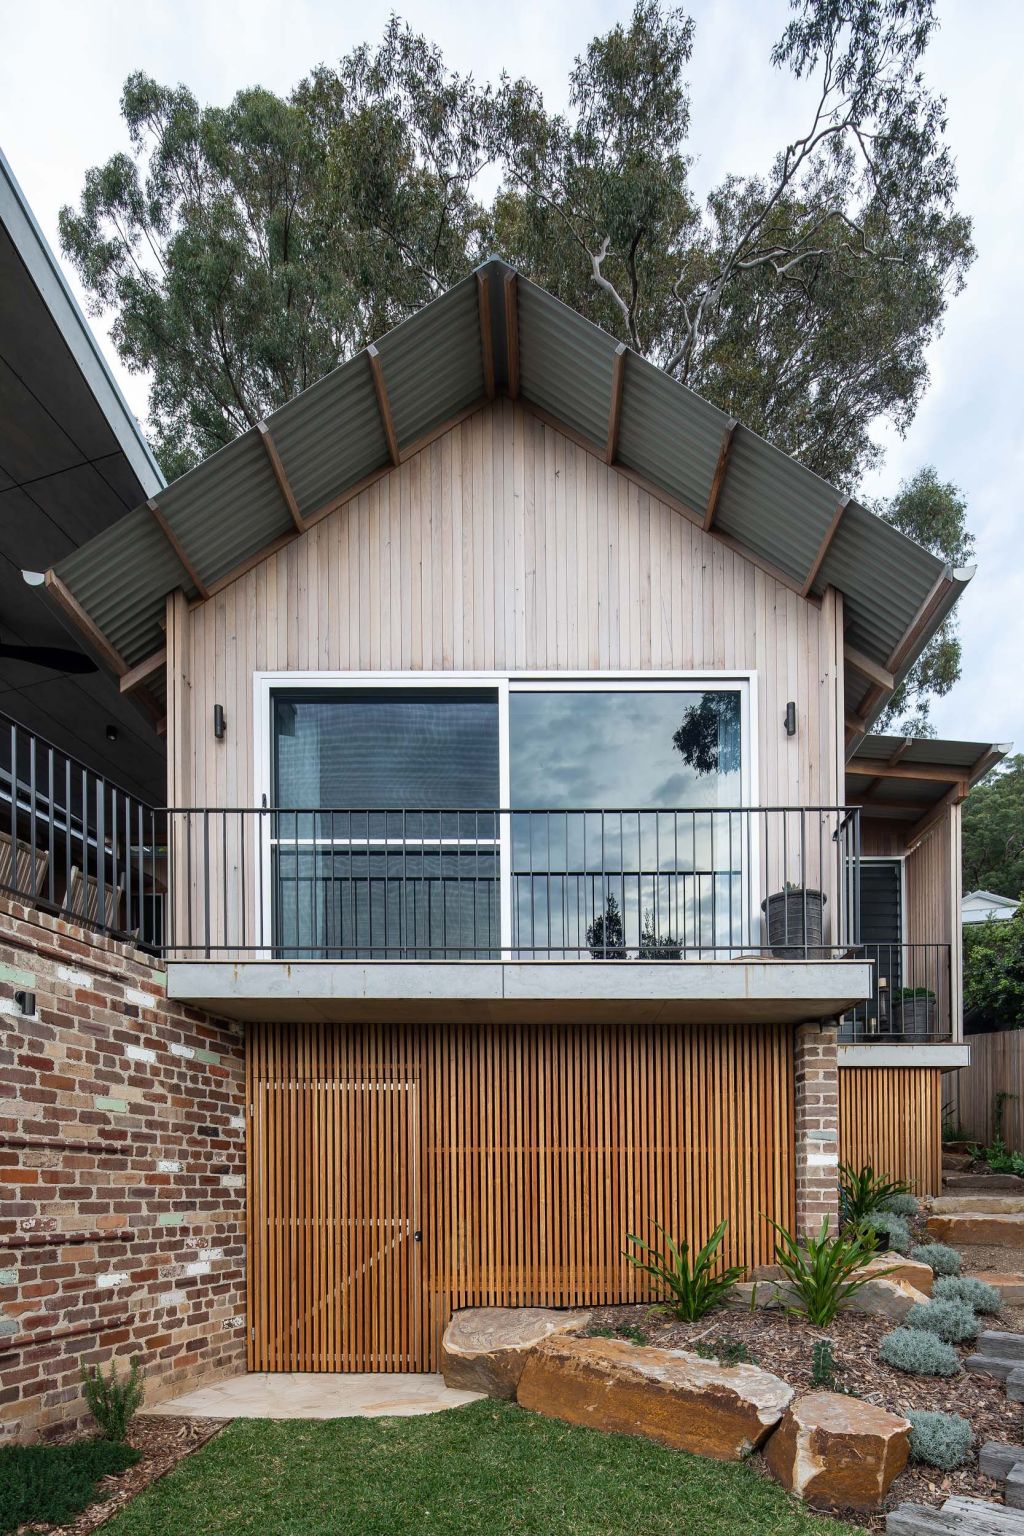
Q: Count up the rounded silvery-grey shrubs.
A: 7